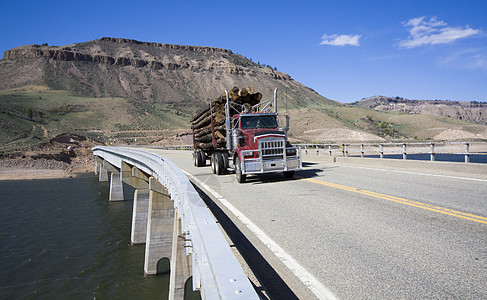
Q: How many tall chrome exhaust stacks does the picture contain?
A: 2